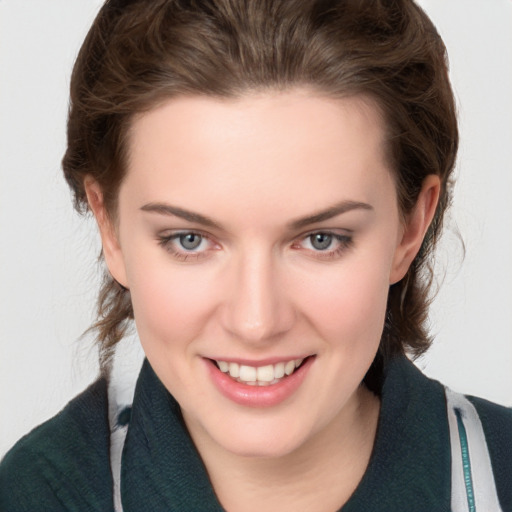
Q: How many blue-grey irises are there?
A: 2